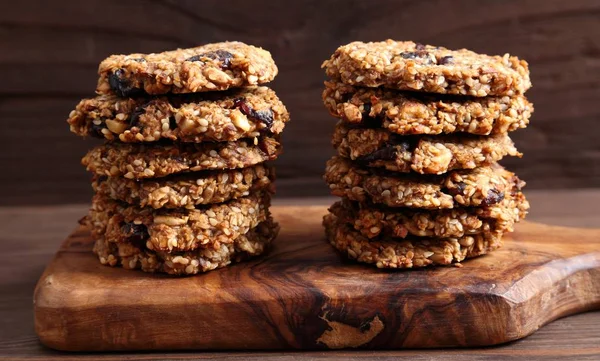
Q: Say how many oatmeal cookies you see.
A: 12